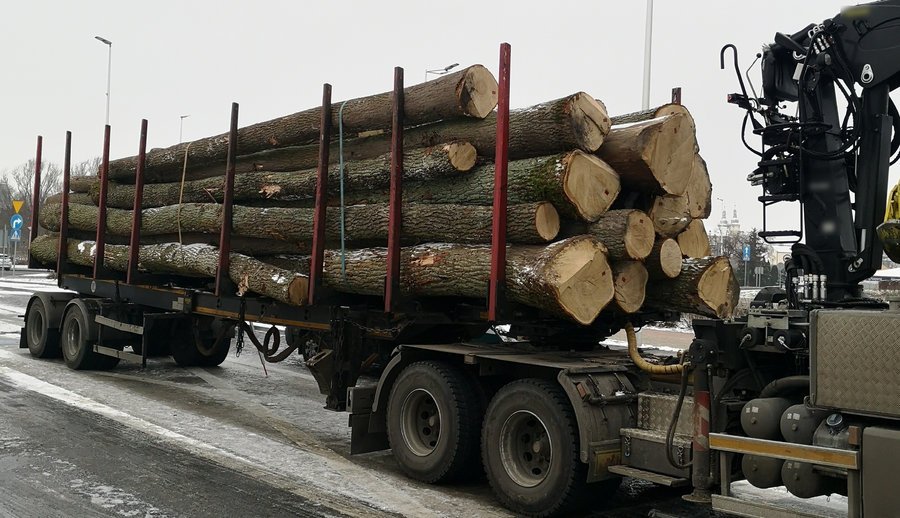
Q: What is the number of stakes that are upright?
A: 9